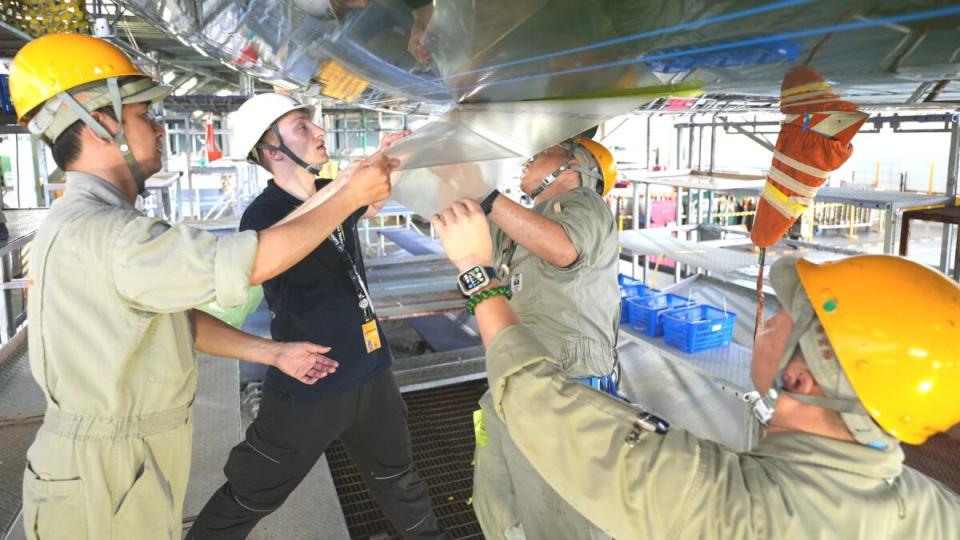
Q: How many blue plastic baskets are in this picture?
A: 4